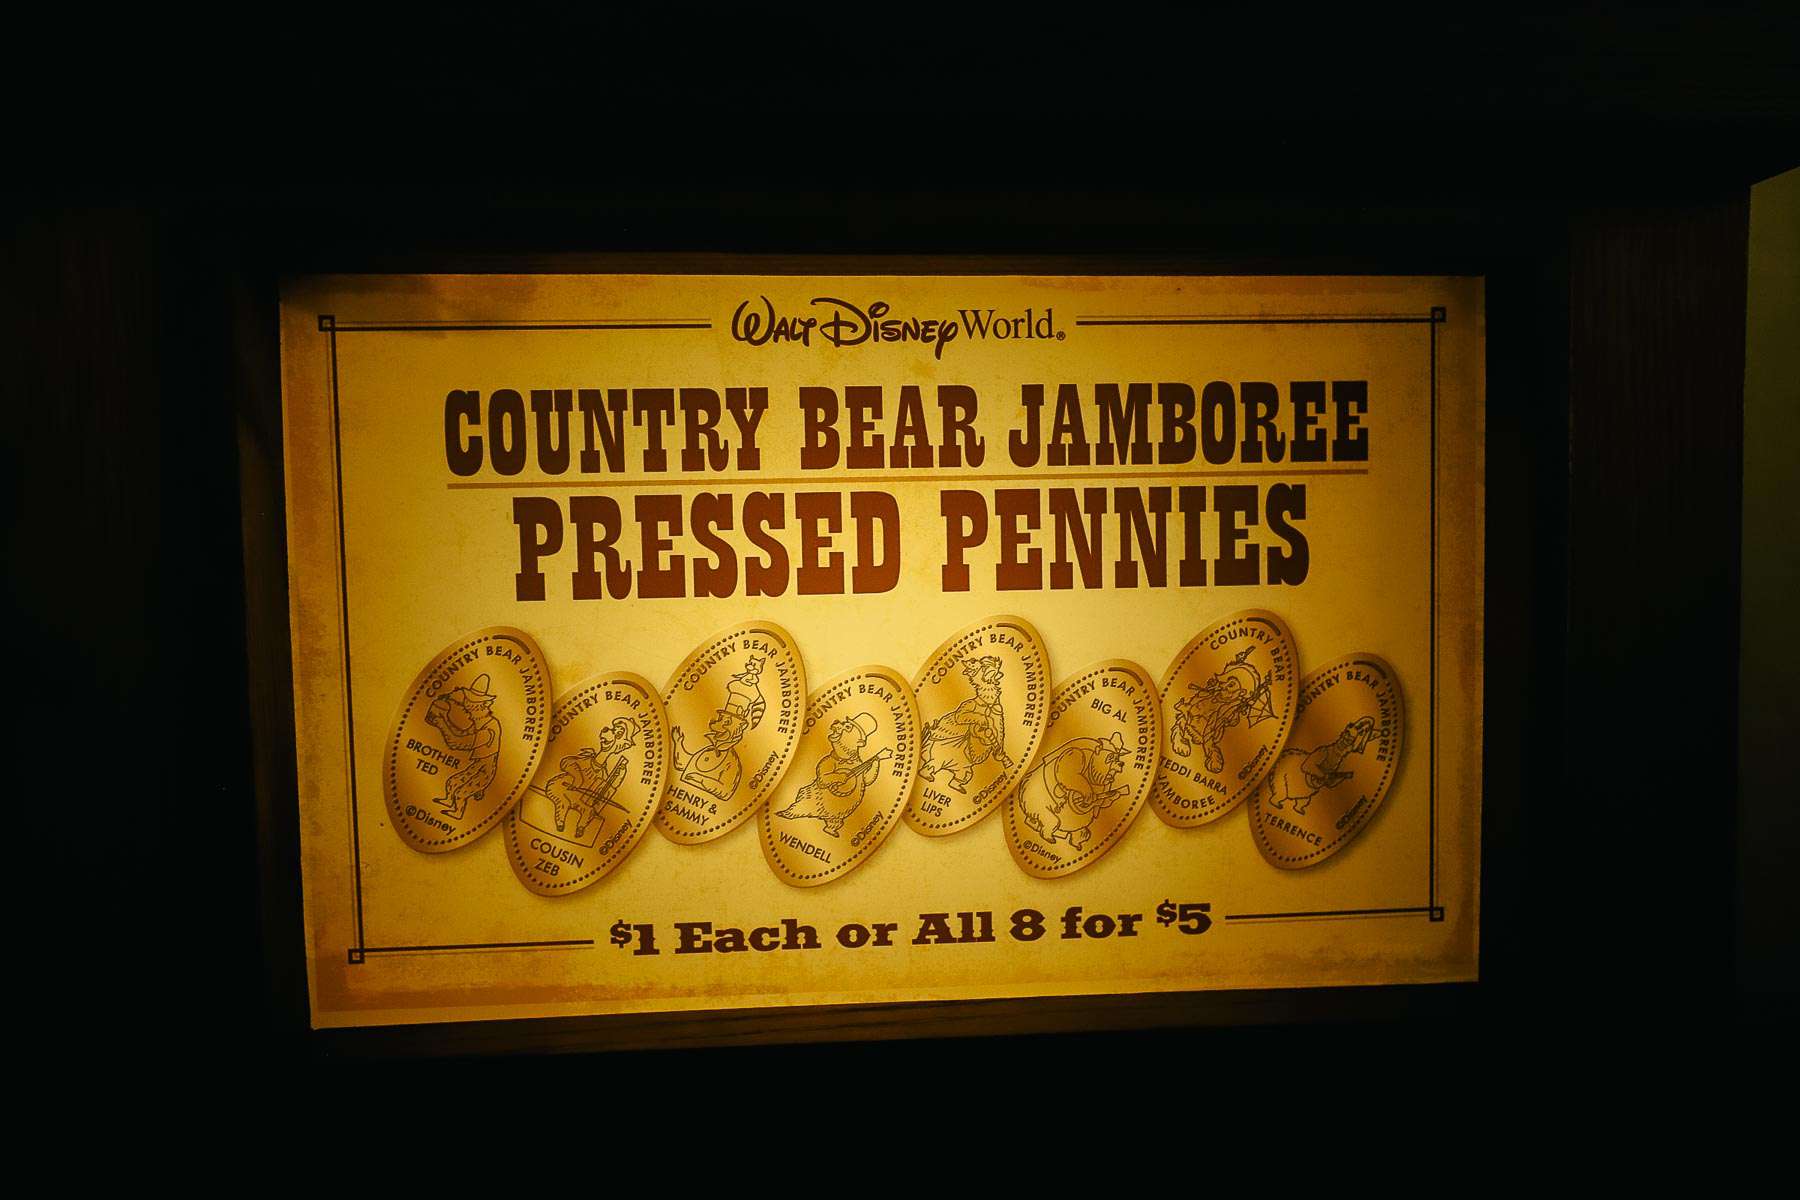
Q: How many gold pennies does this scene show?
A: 8